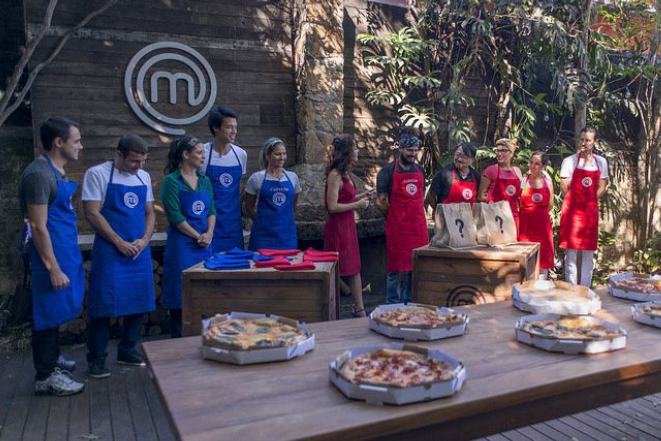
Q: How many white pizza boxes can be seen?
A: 7